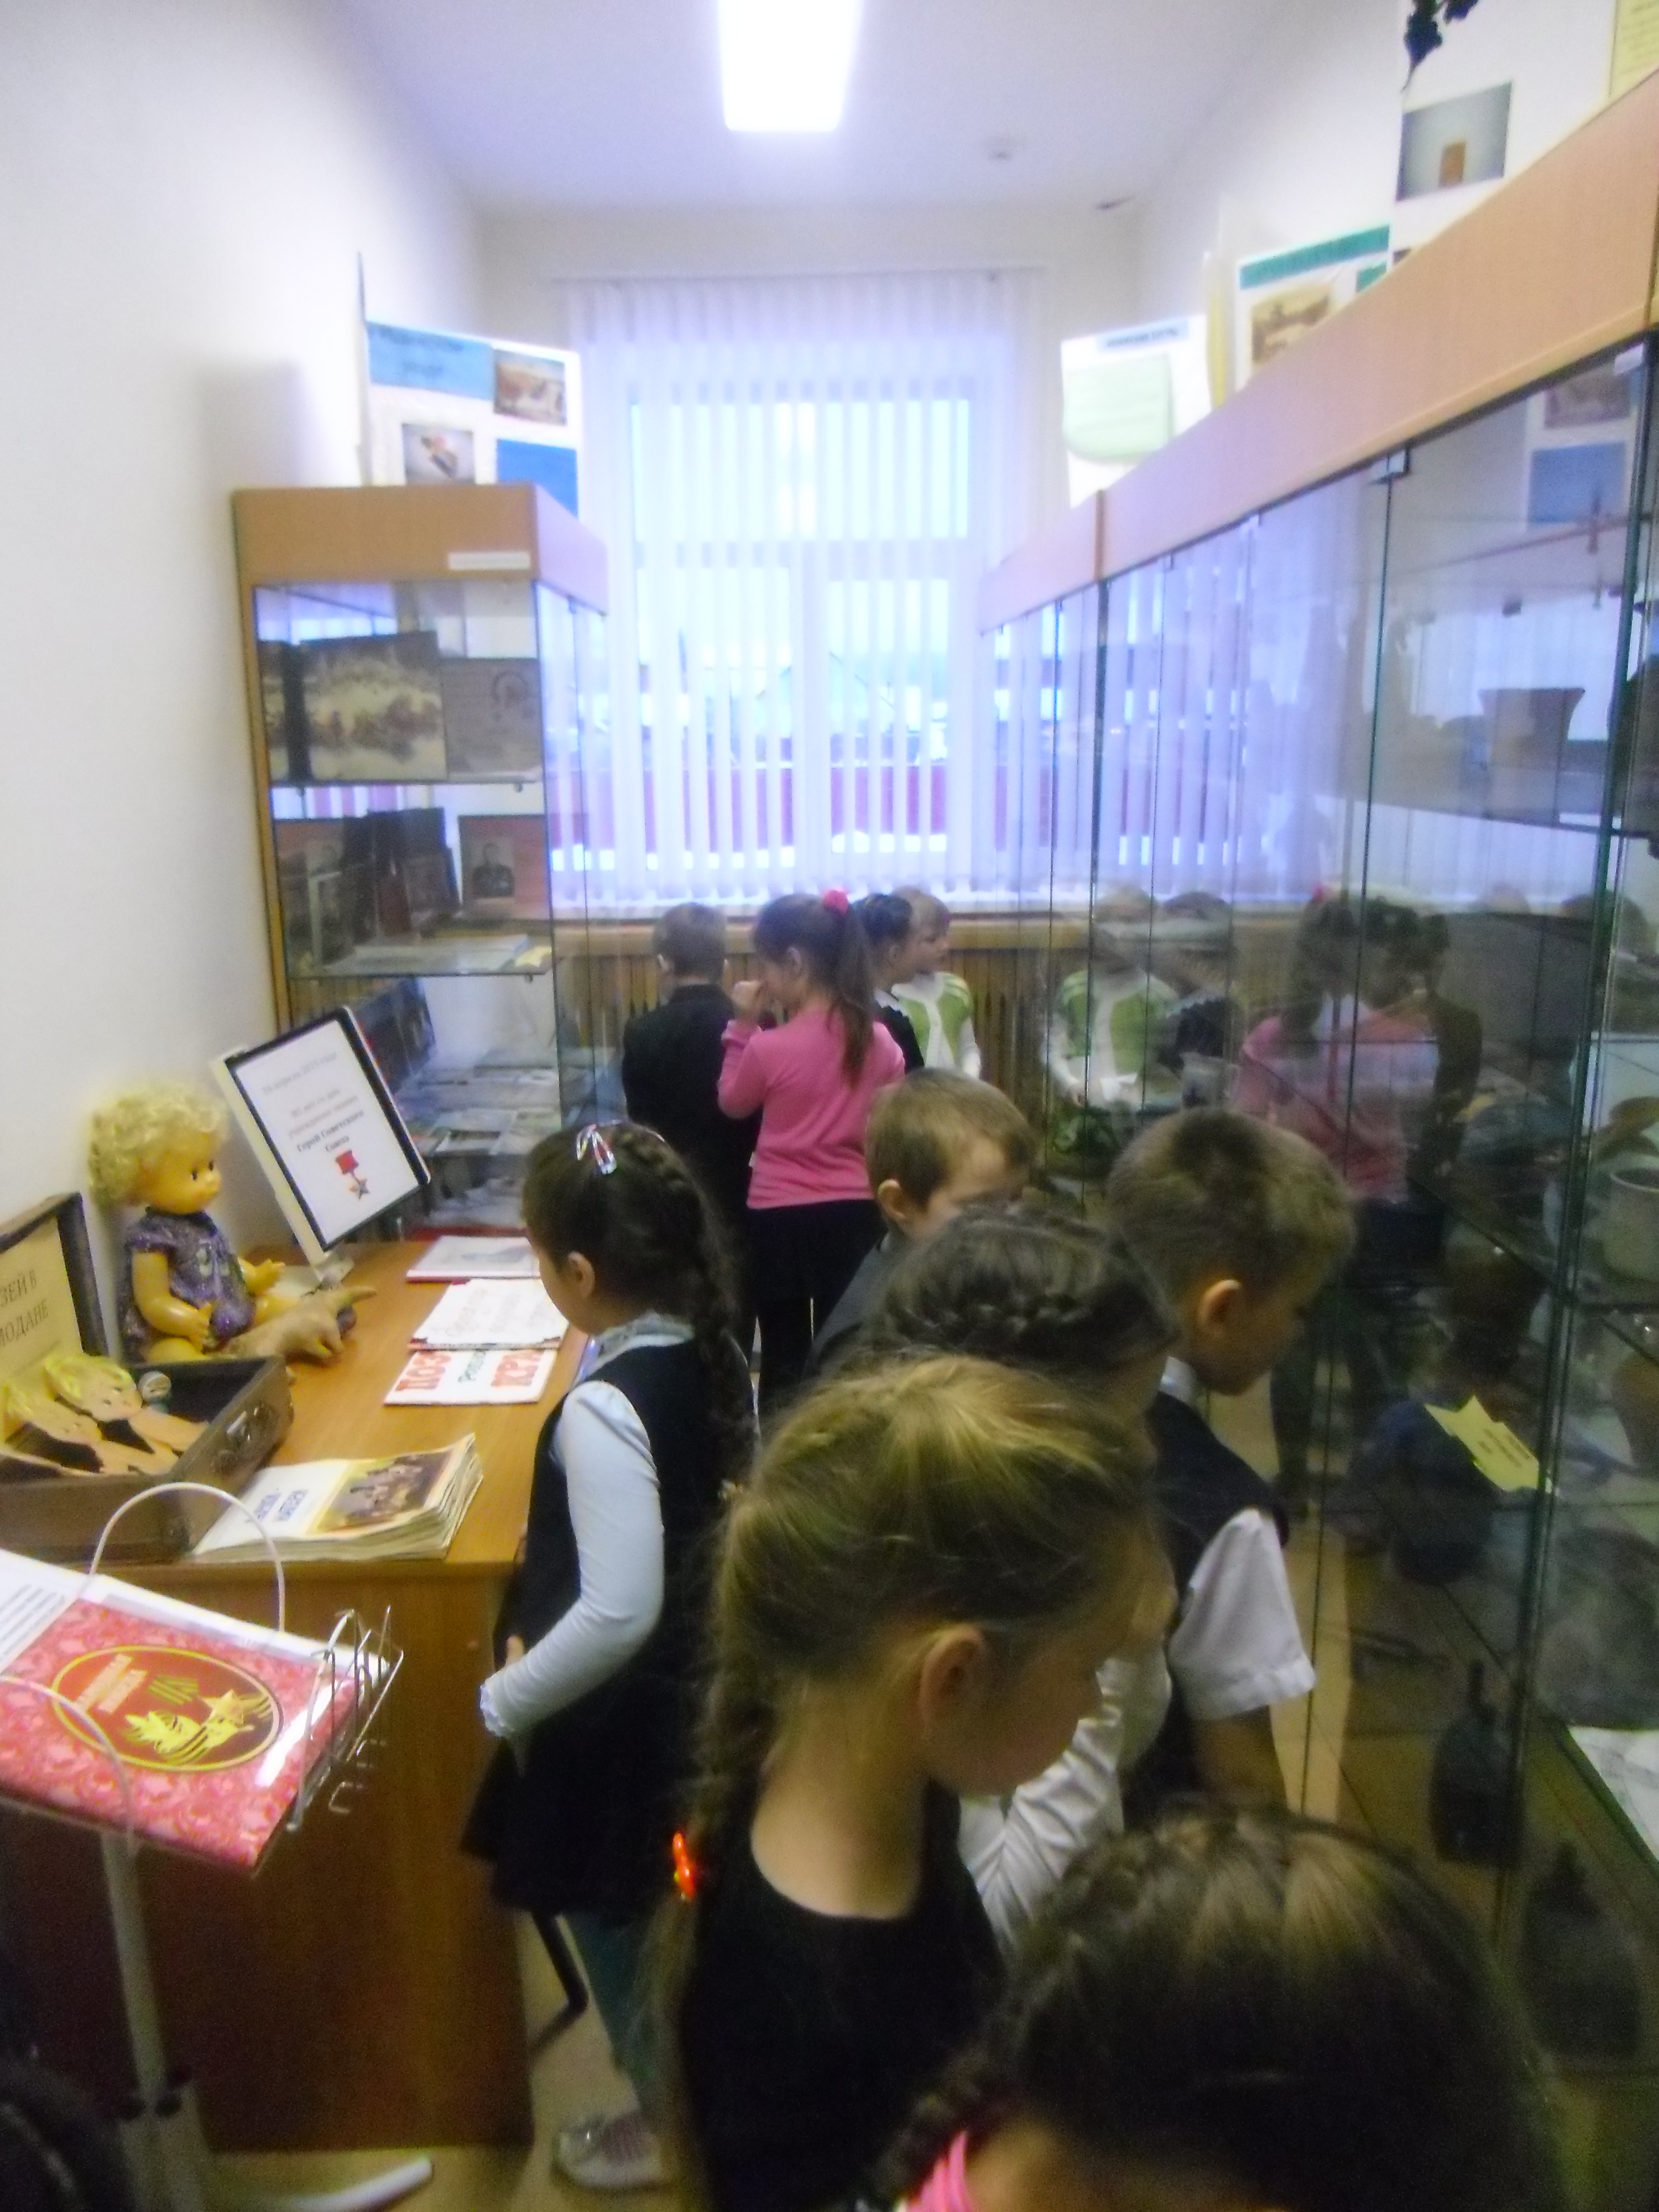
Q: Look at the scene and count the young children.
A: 10